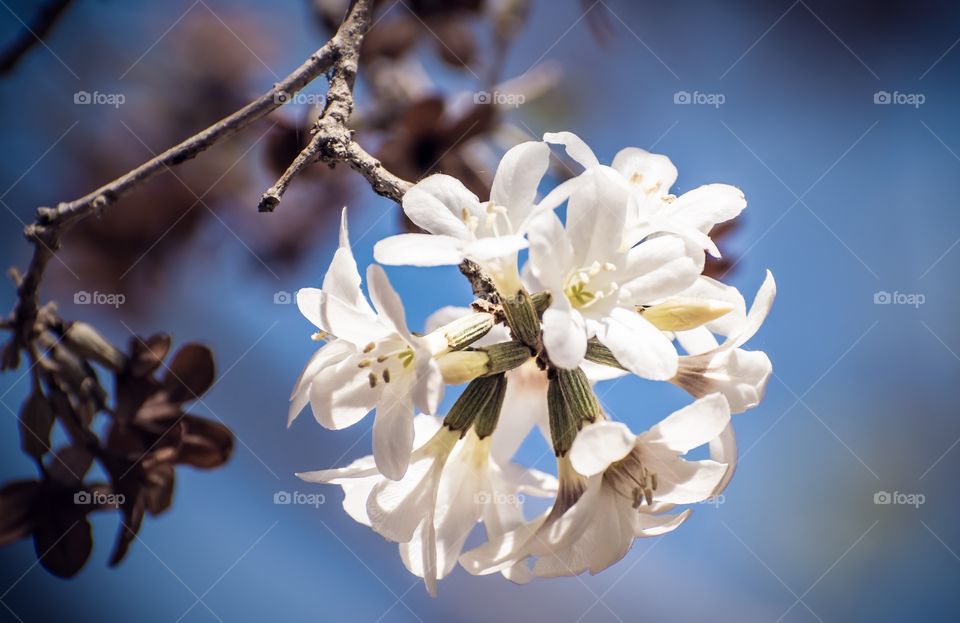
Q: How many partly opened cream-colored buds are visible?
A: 2